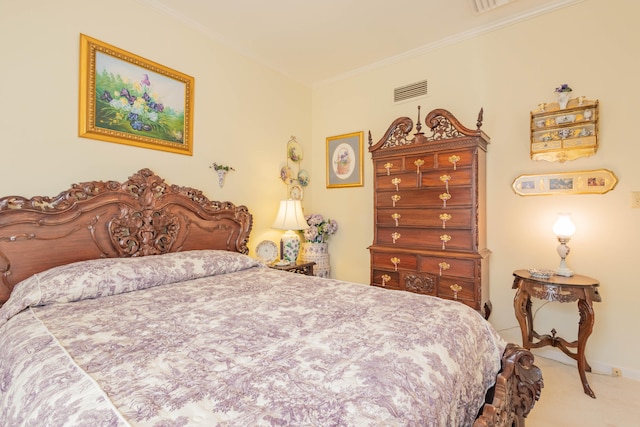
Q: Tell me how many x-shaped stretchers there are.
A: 1